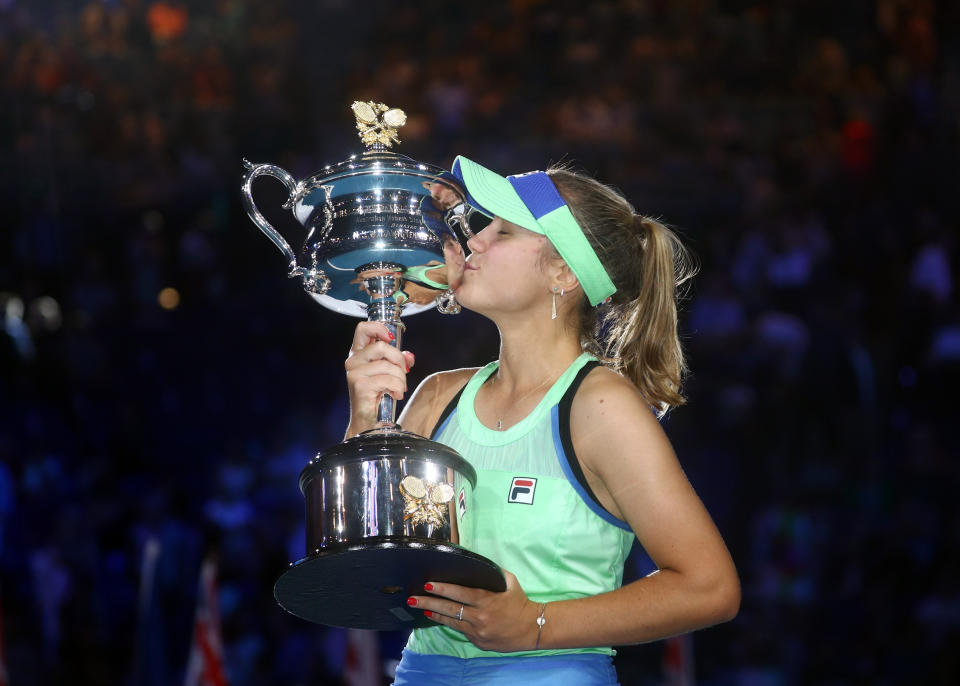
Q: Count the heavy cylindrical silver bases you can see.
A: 1